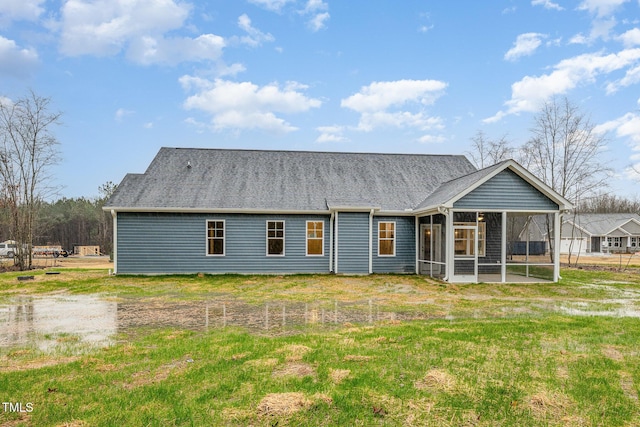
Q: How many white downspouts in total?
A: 5